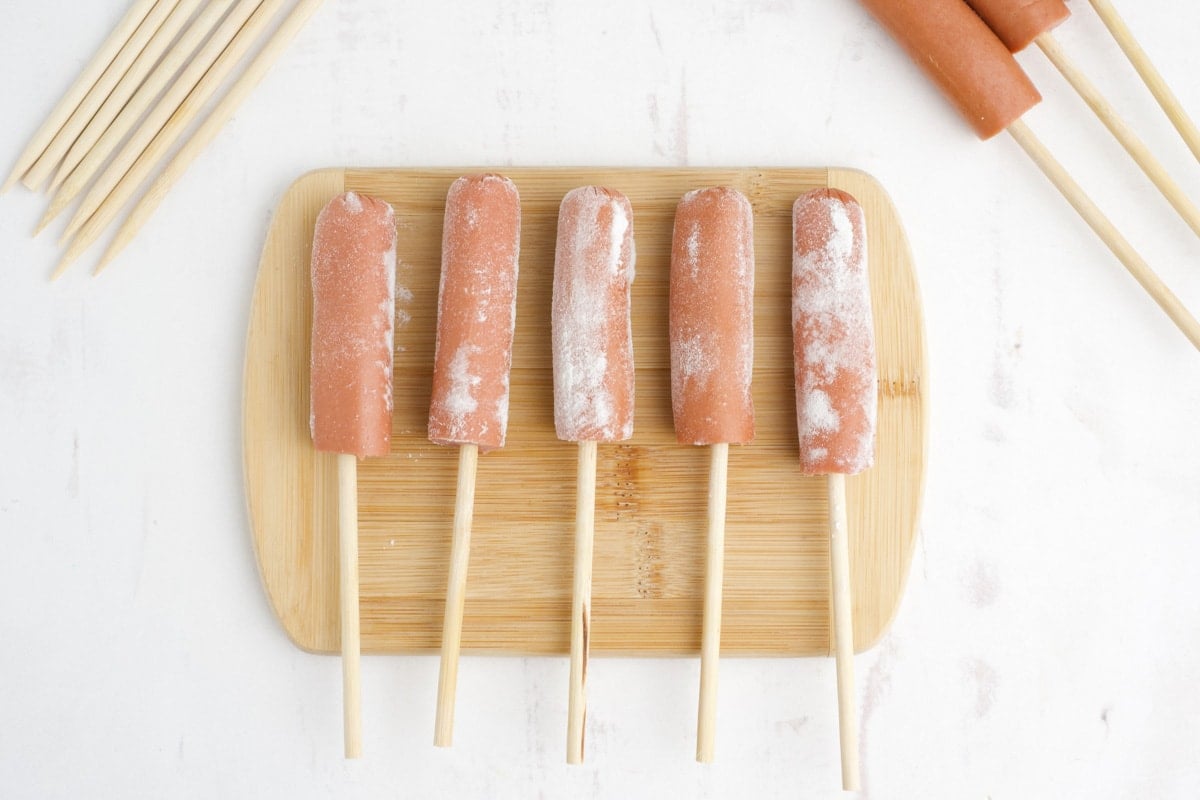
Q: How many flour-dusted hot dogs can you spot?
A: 5